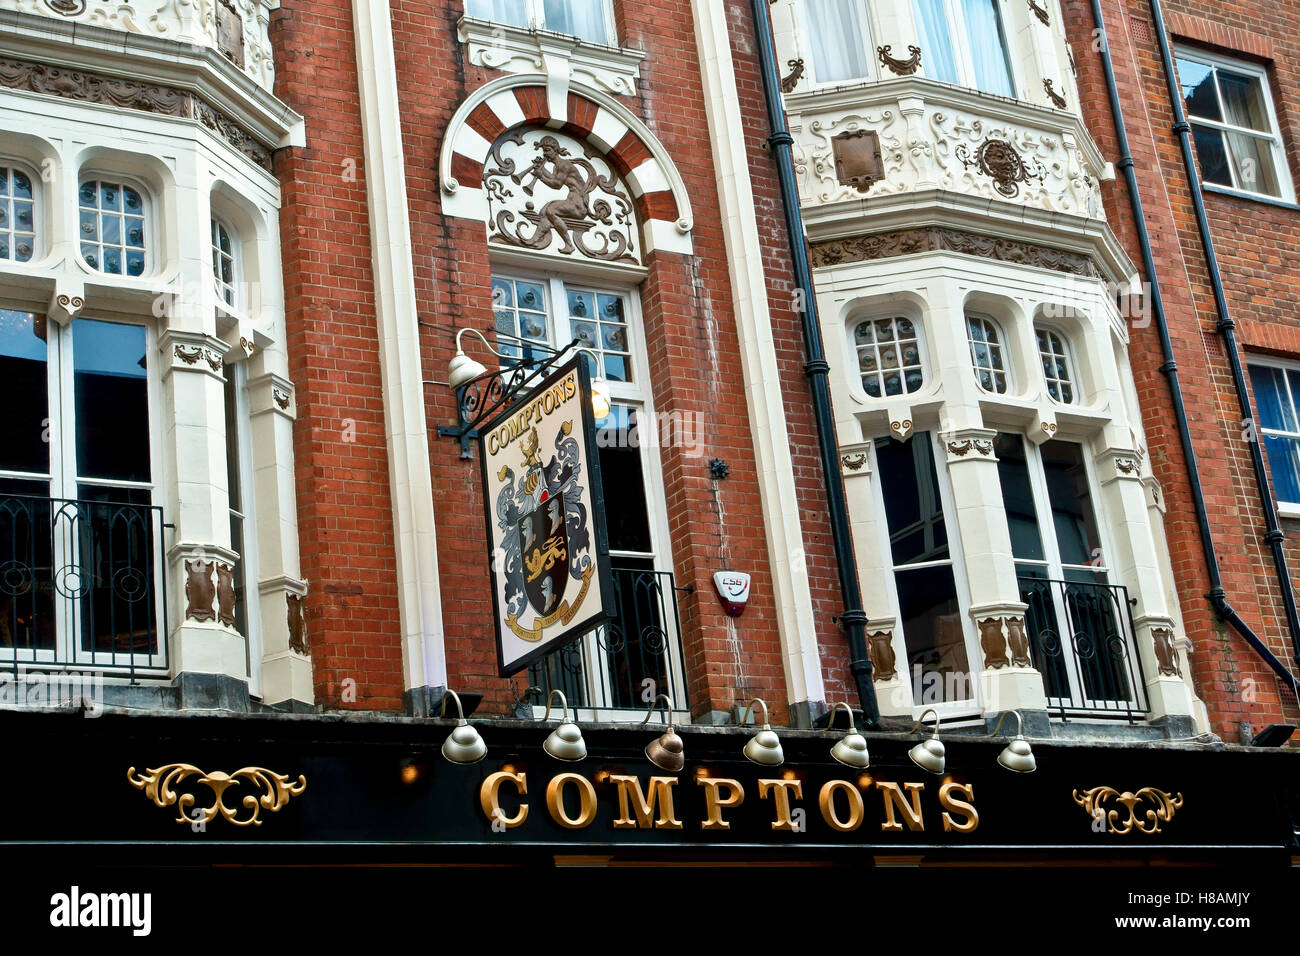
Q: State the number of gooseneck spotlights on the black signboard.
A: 7